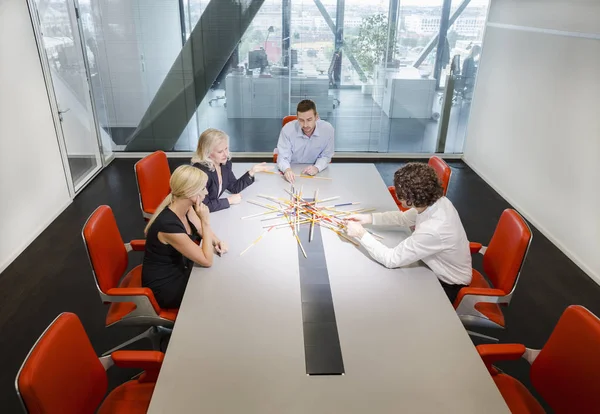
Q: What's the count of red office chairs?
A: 7